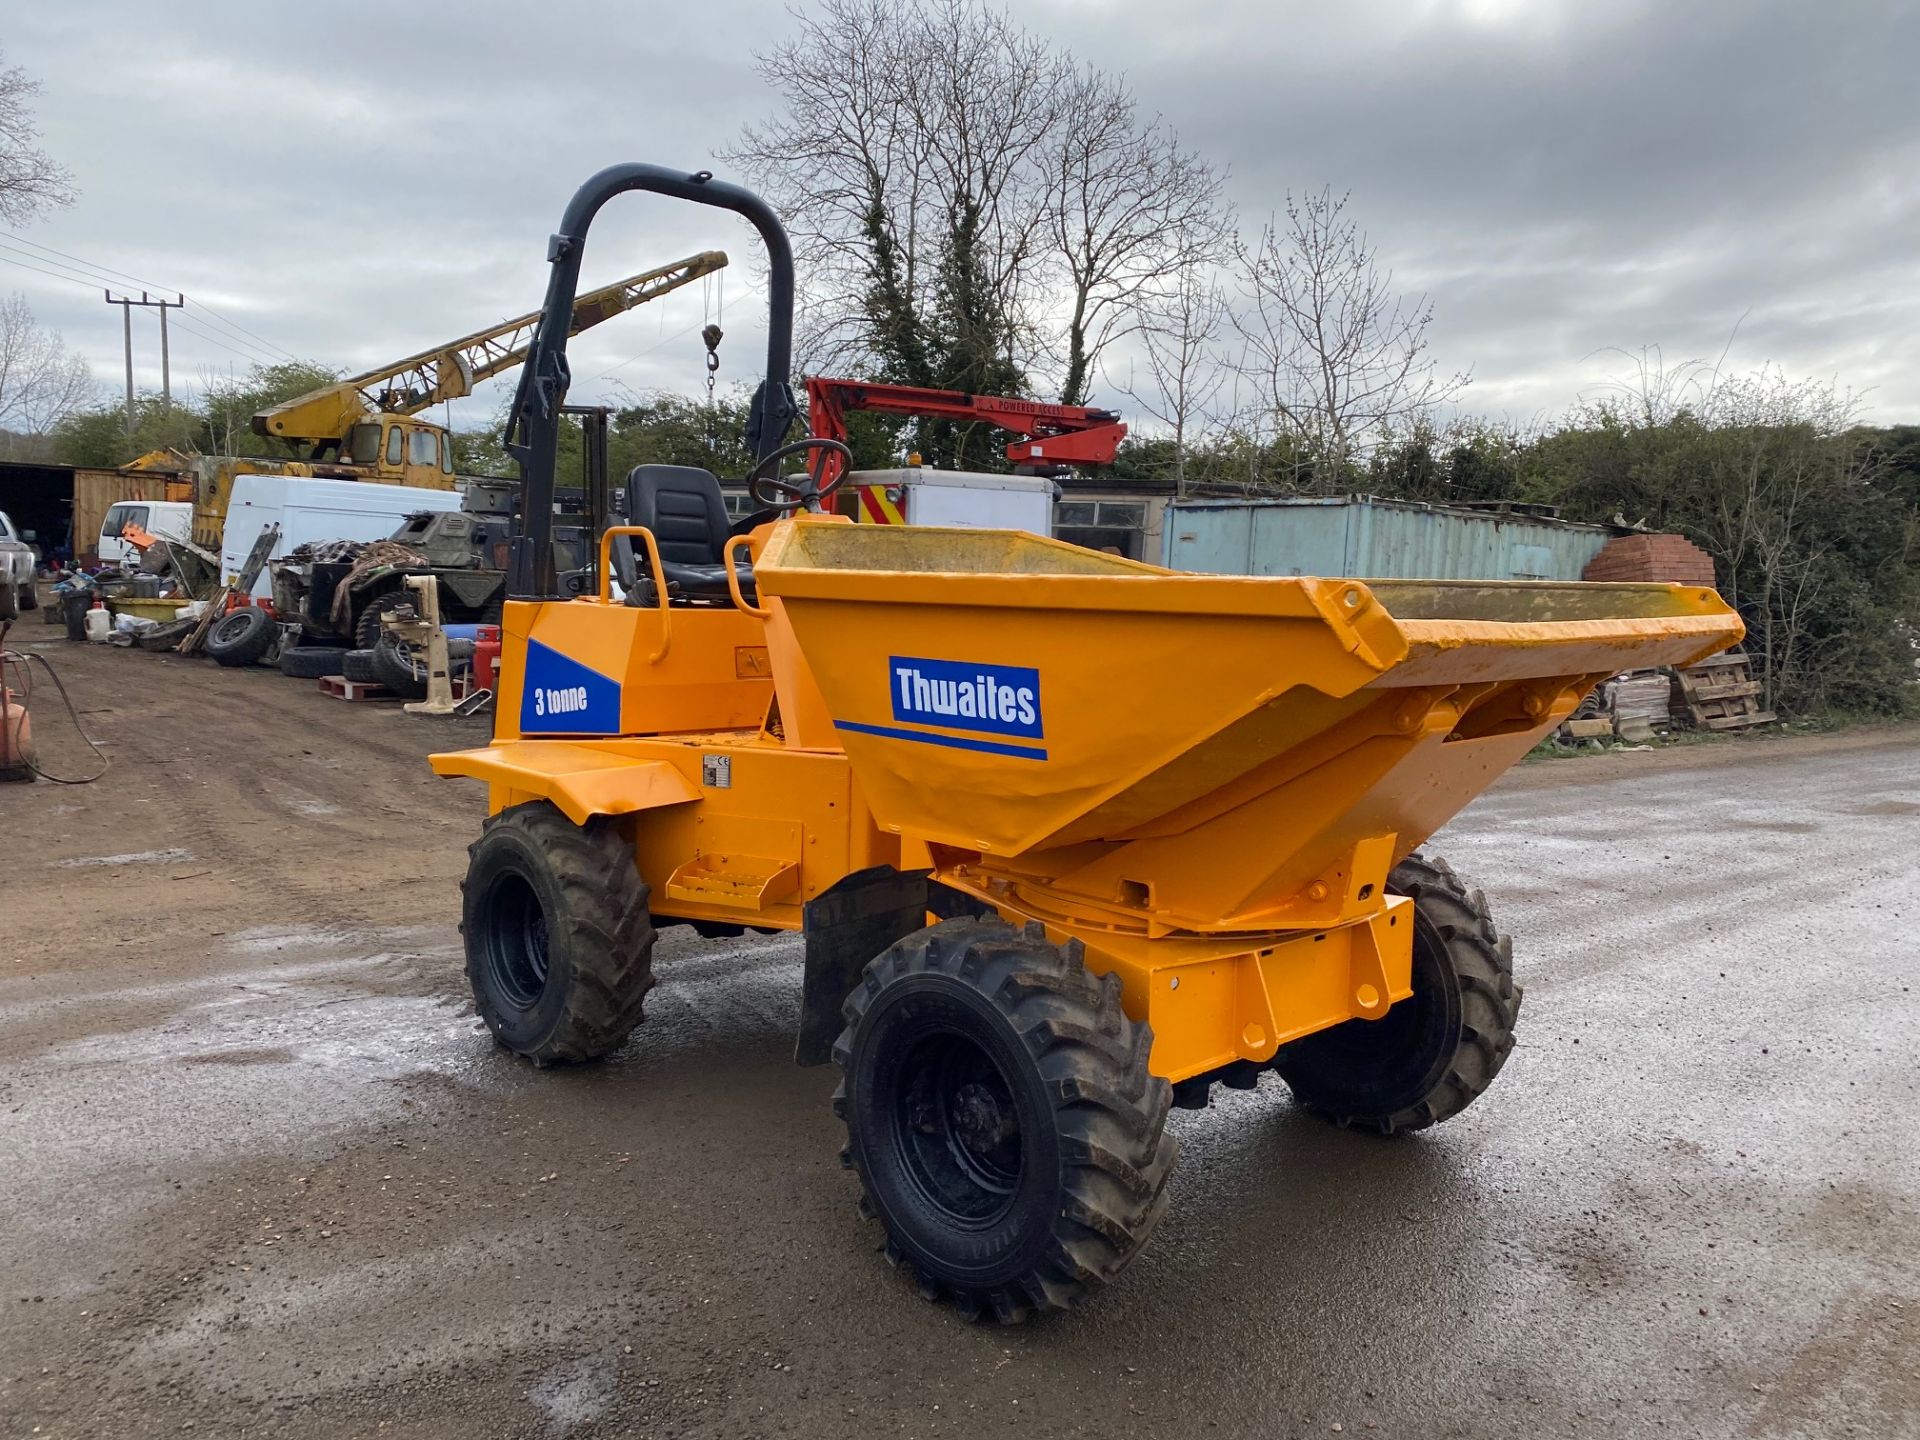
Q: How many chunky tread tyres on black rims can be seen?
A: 3